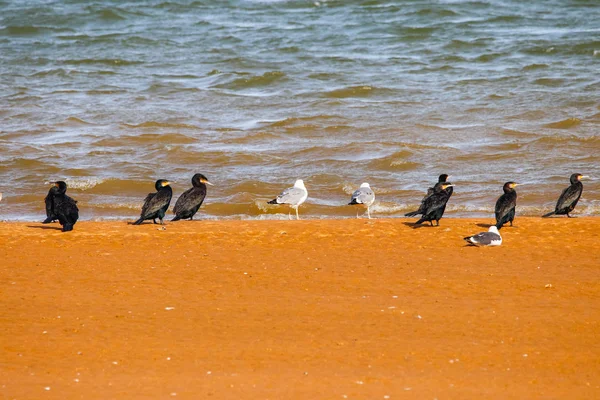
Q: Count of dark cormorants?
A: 8